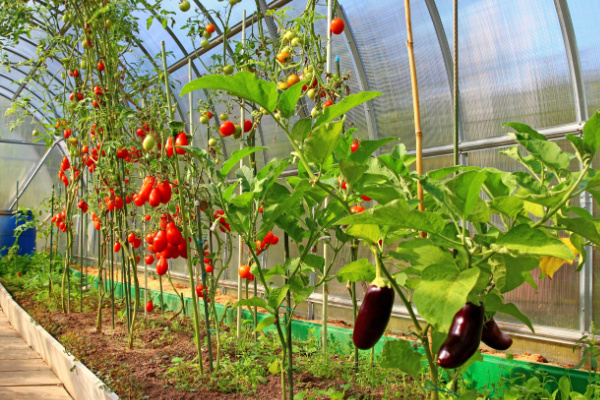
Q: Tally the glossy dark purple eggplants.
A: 3